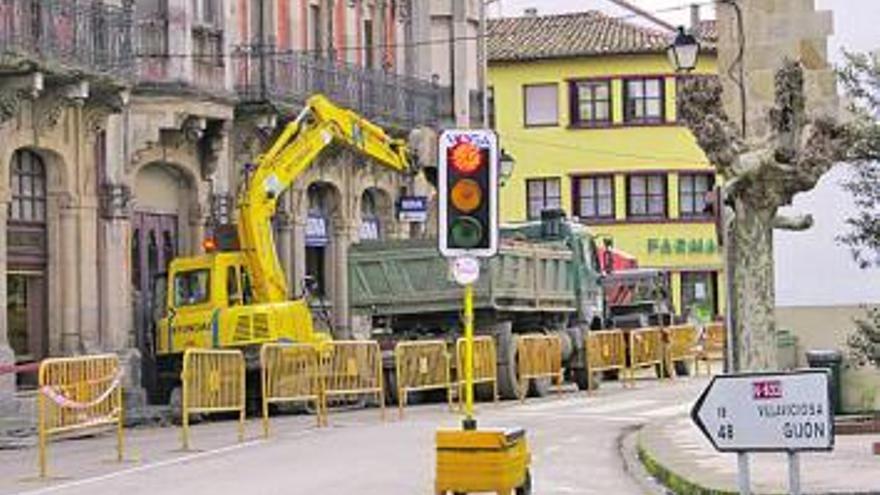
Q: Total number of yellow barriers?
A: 11